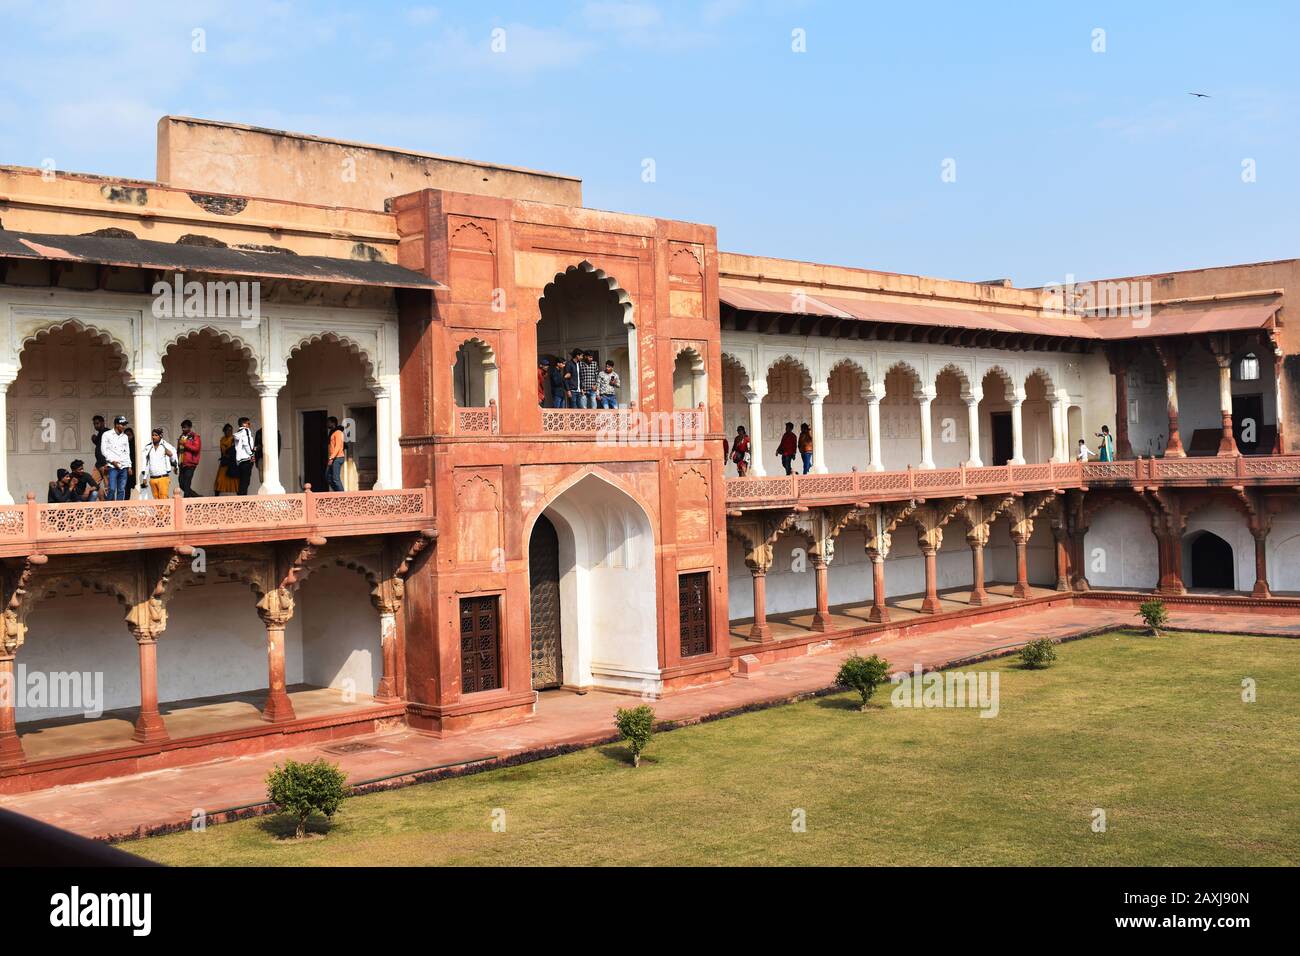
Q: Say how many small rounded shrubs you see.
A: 5